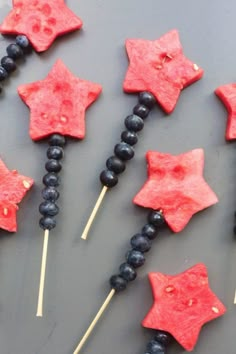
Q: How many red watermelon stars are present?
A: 7